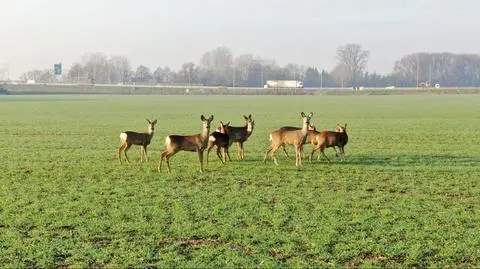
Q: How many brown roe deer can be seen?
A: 7